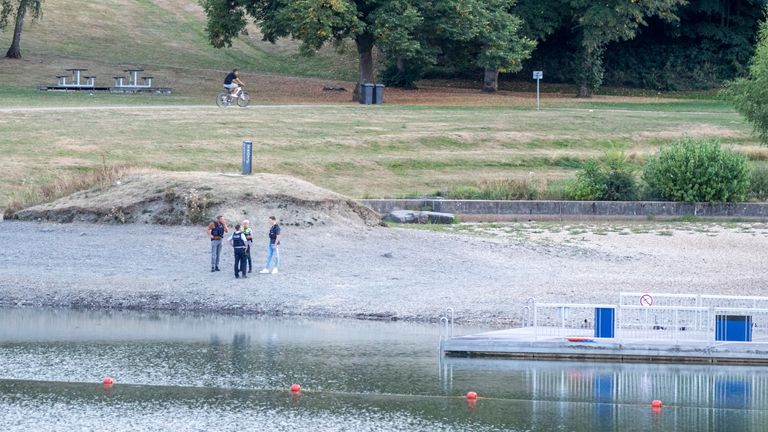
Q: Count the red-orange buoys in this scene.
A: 4